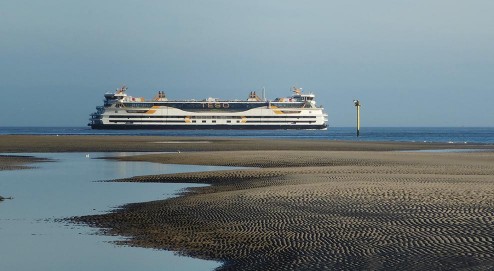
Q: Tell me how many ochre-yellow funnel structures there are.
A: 2